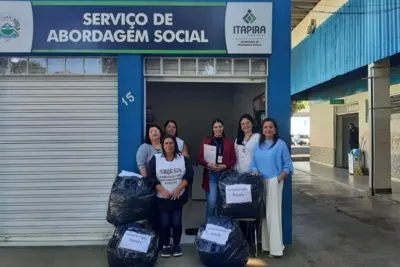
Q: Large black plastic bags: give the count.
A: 4